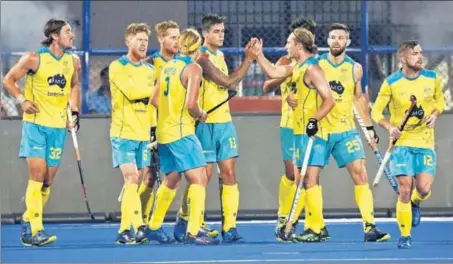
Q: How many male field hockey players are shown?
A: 9